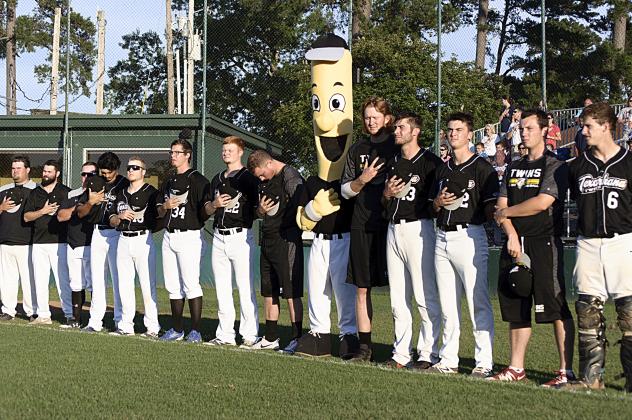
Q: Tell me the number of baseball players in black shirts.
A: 13